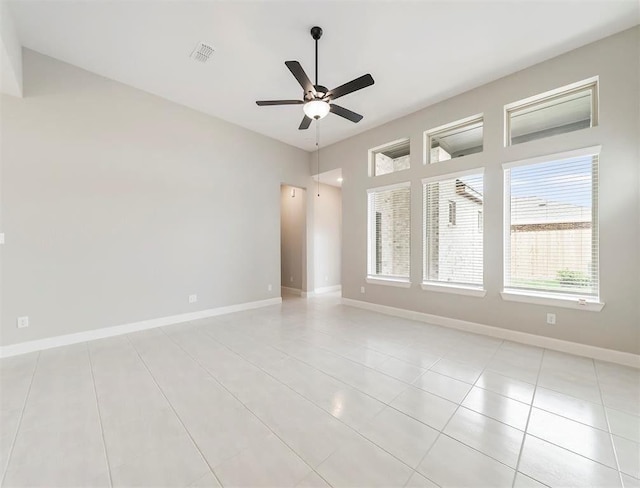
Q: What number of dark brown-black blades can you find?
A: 5